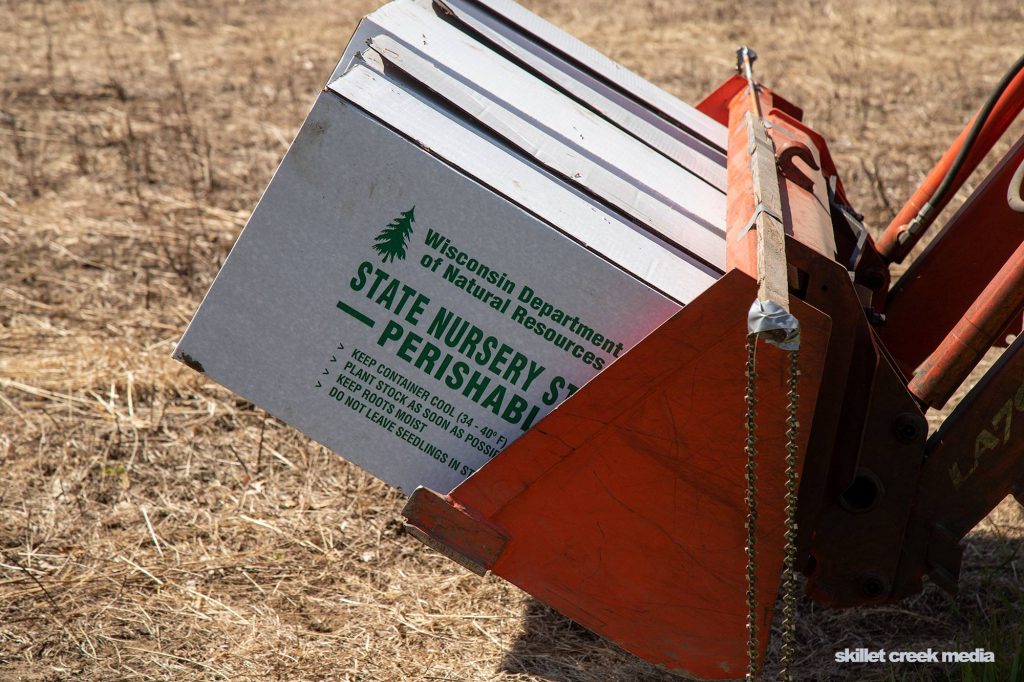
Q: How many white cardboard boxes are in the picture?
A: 3